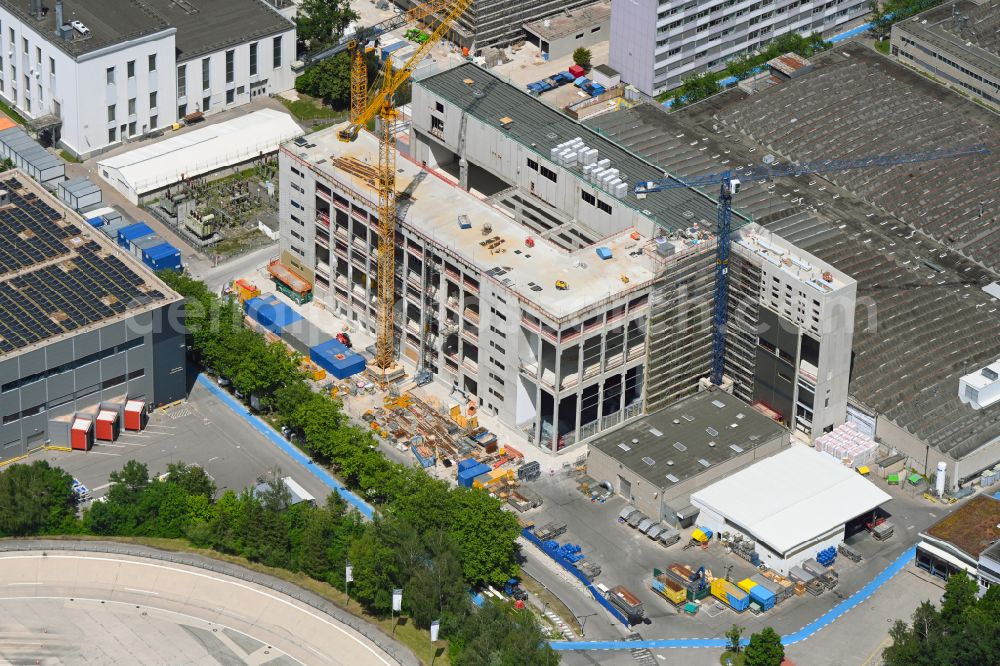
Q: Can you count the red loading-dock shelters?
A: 3